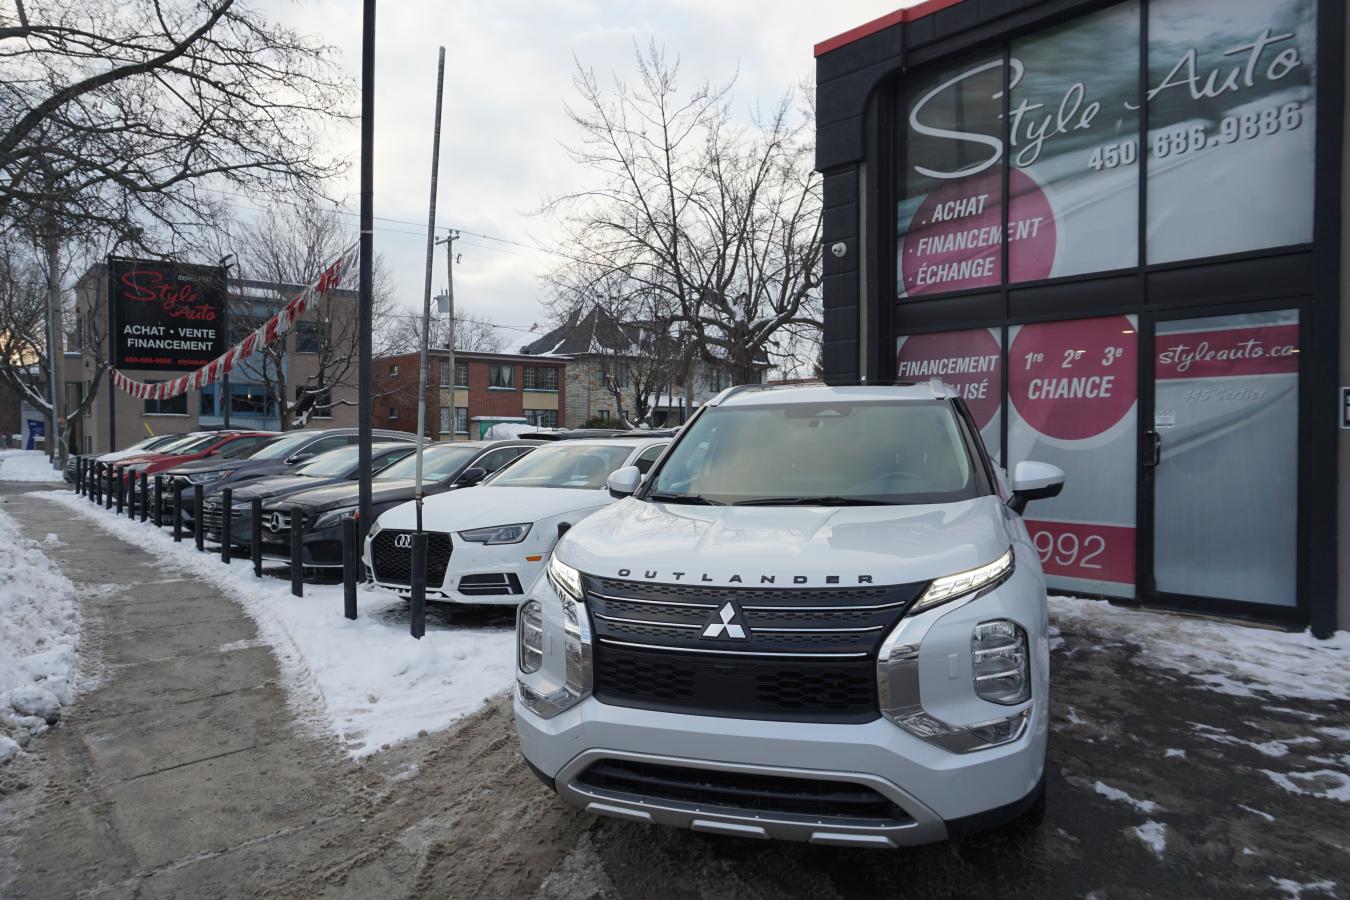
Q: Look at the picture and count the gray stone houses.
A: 1